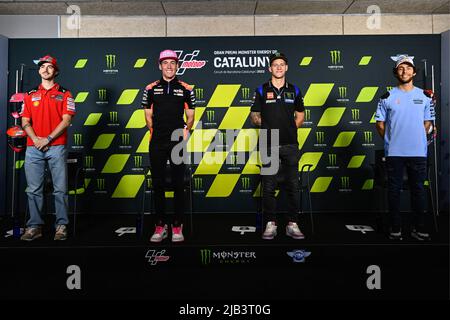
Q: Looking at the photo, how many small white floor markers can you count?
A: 4